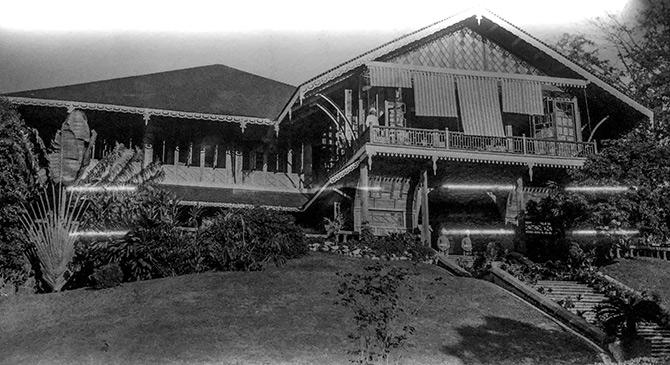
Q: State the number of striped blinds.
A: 4